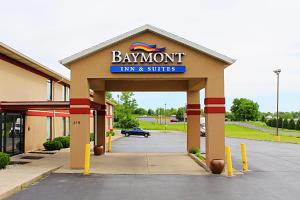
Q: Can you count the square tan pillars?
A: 4